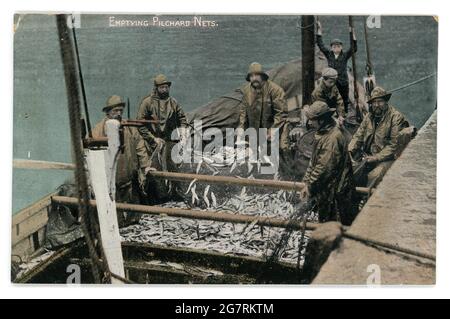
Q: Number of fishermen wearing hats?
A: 7